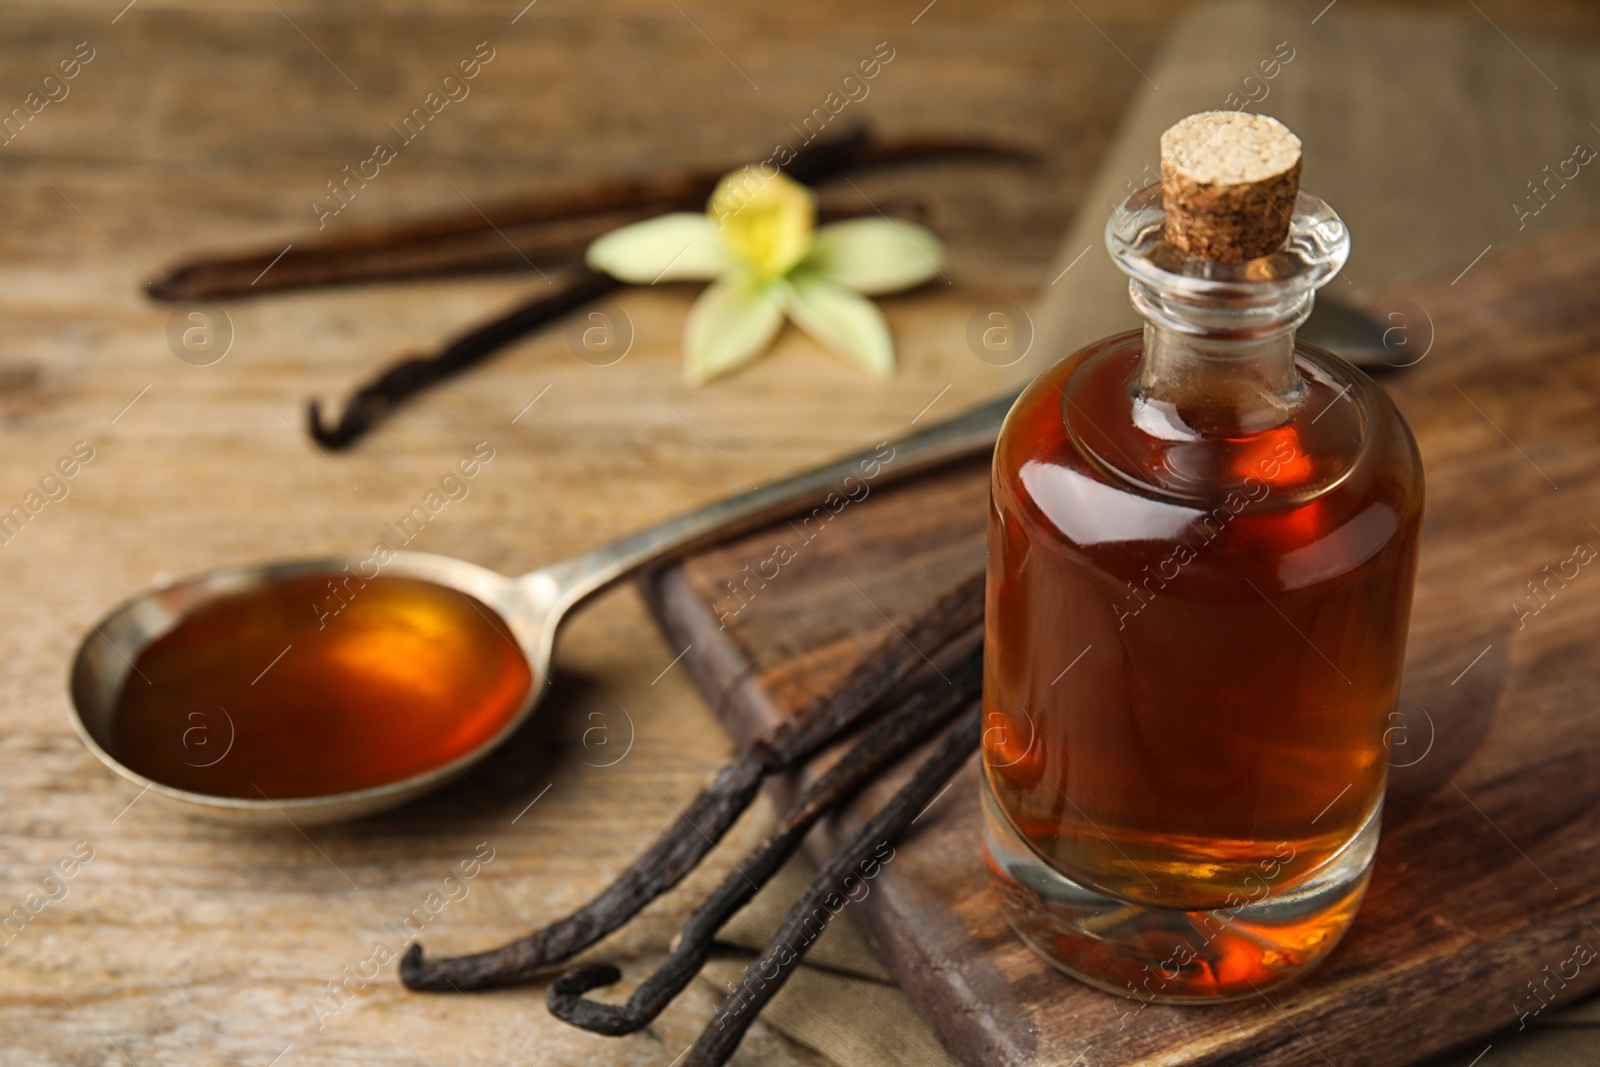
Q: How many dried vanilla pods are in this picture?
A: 6